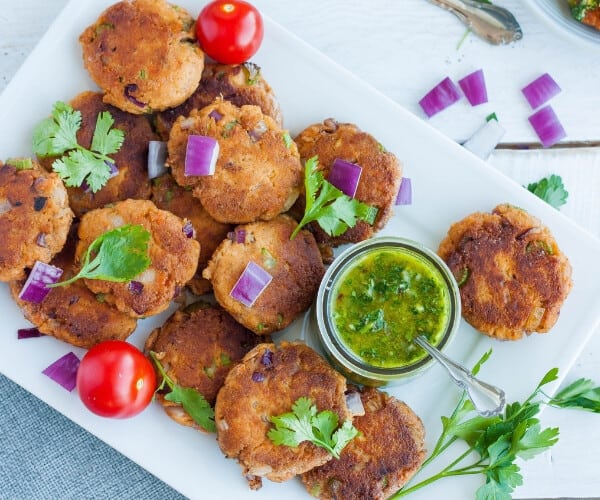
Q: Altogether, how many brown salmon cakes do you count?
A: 14